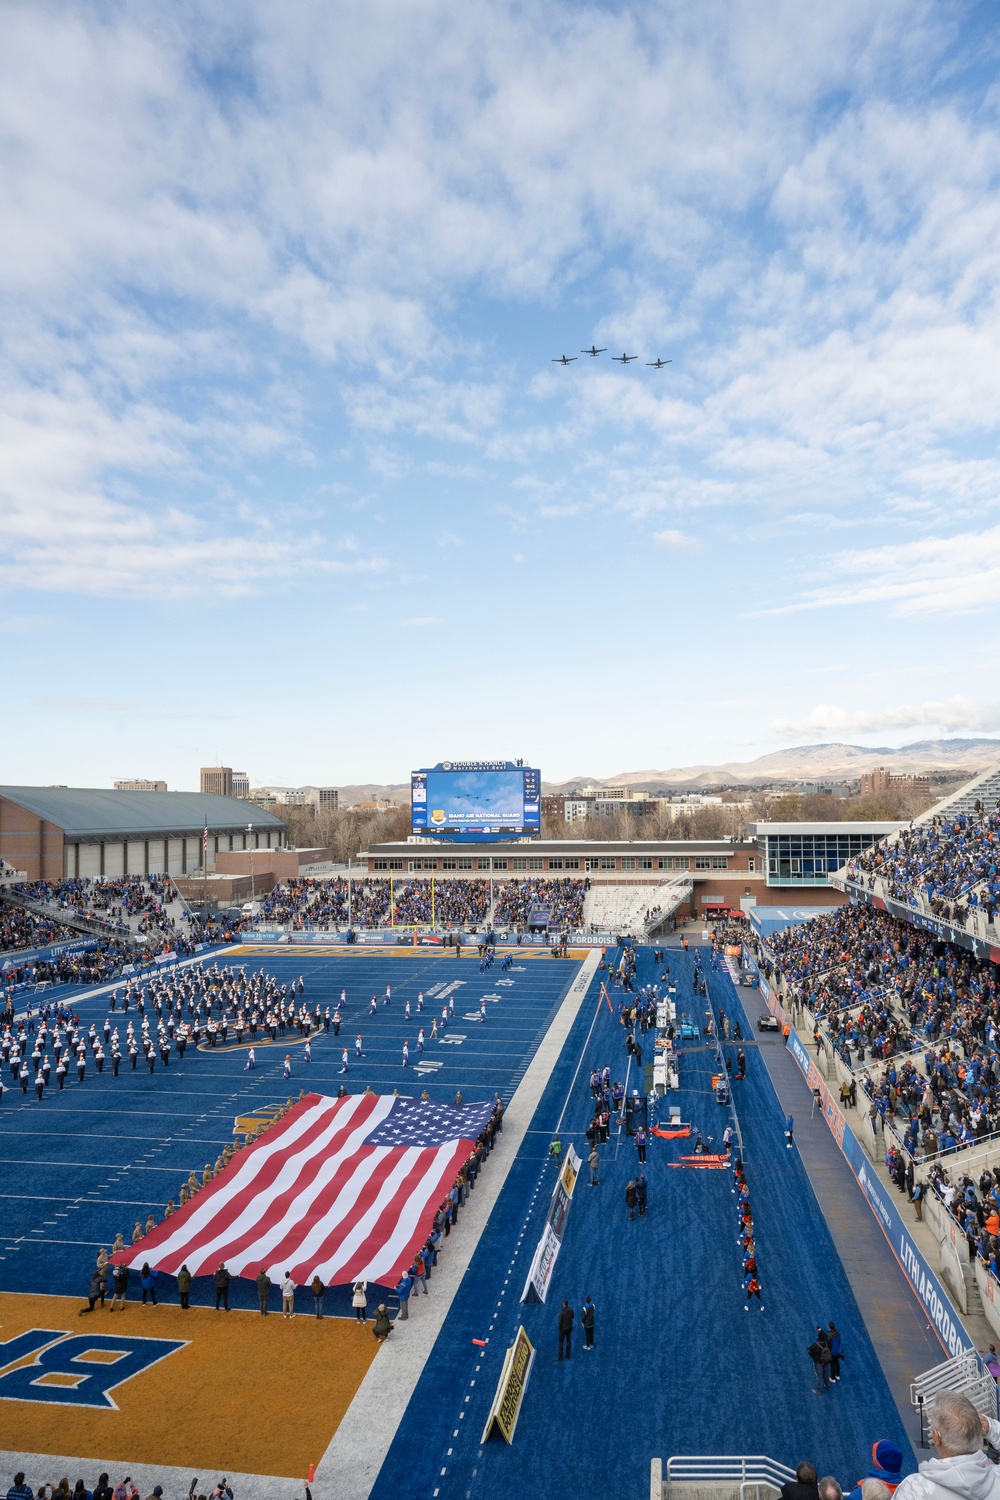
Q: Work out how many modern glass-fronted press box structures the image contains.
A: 1